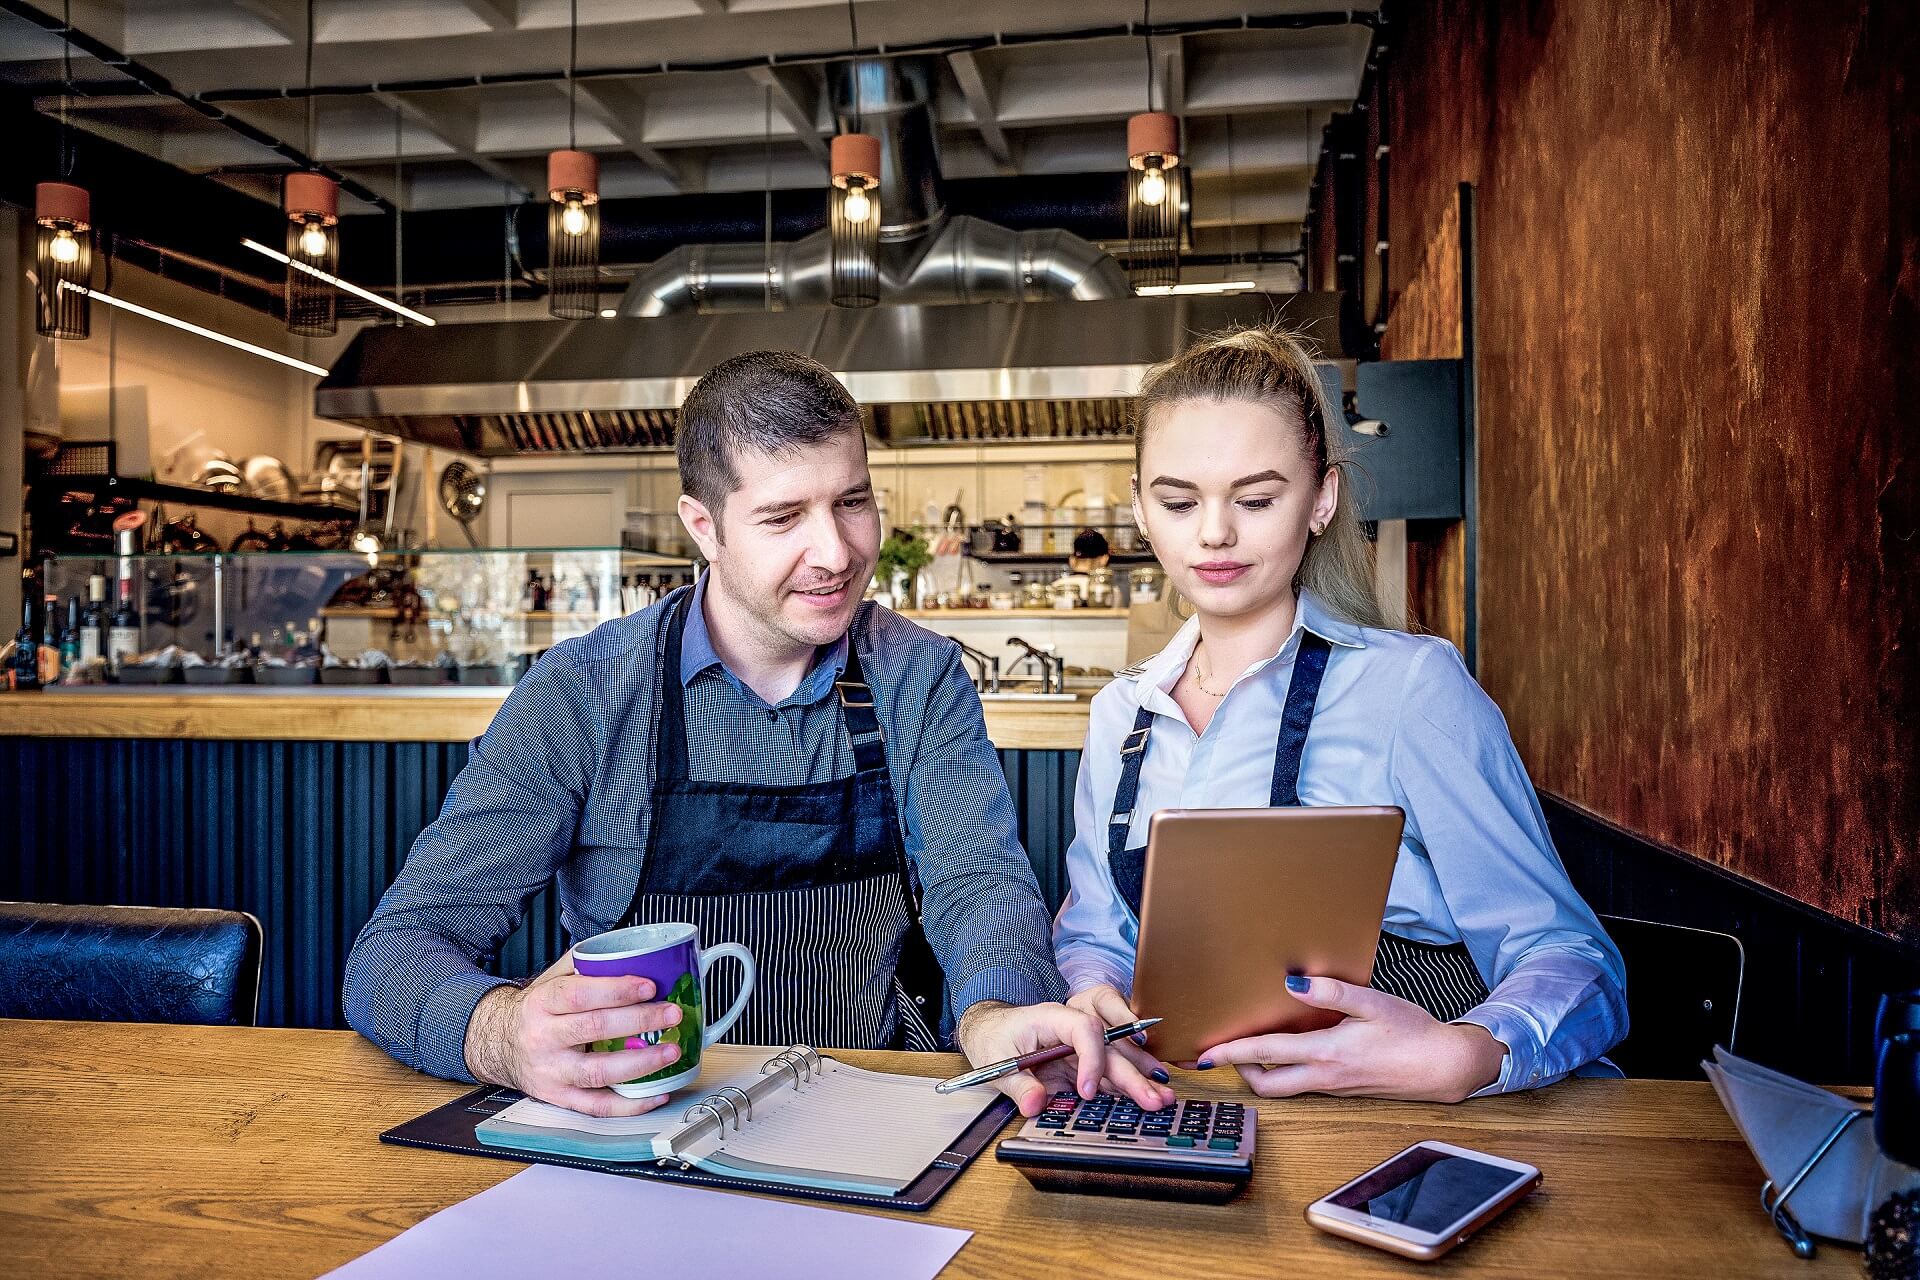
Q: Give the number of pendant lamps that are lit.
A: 5